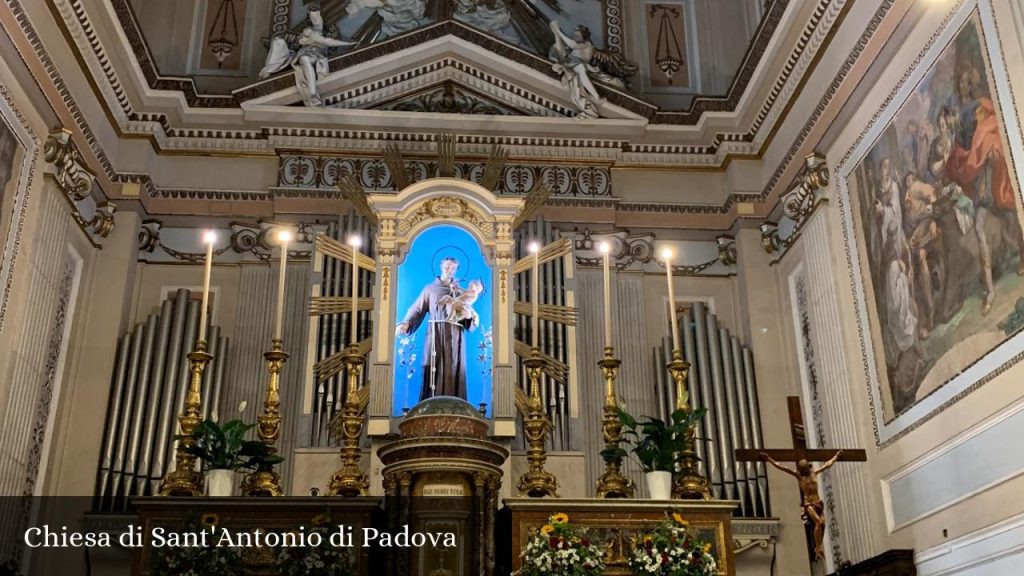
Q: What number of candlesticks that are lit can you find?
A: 6